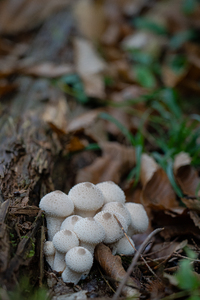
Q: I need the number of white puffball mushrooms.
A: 12